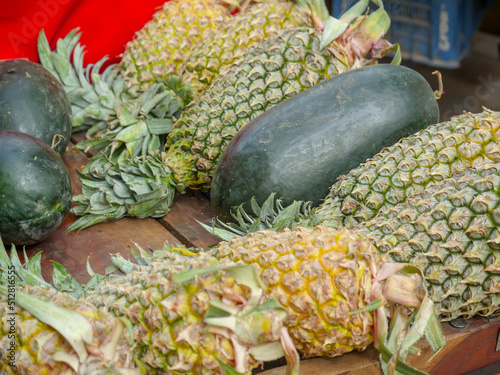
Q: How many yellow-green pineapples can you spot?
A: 8